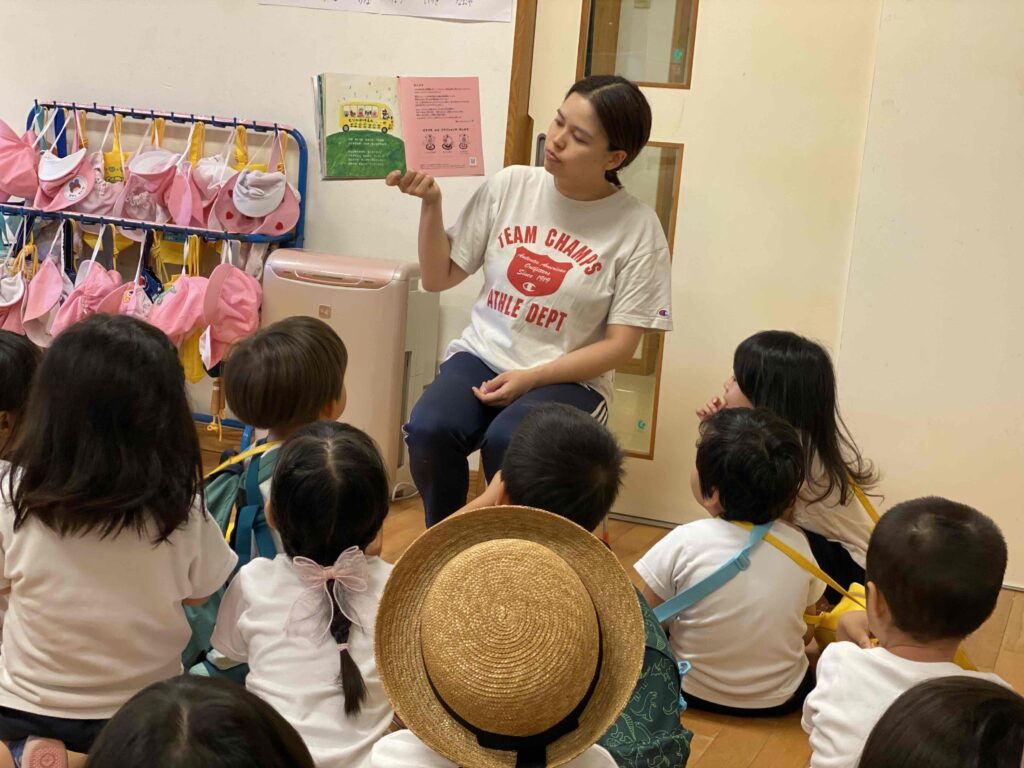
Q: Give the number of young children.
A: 11